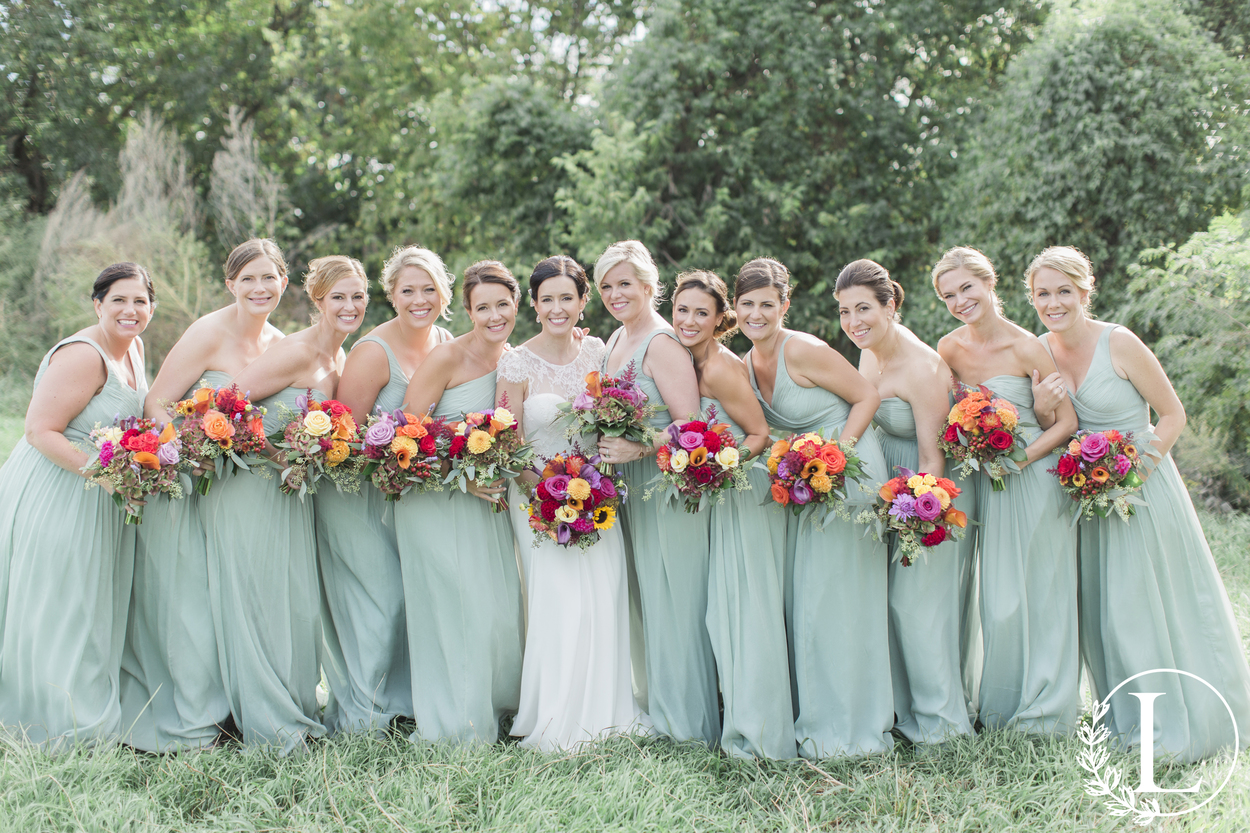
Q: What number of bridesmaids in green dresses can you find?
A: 11